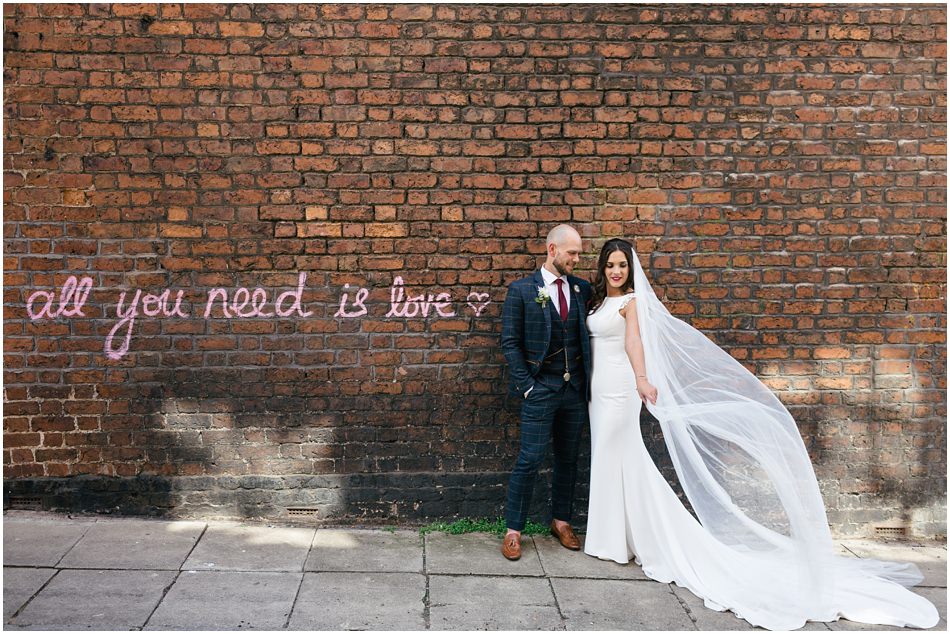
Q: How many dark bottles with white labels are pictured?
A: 0